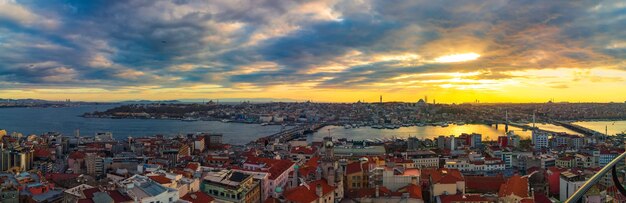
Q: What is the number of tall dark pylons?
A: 2